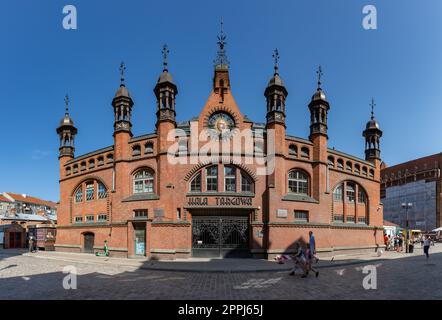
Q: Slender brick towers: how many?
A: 6